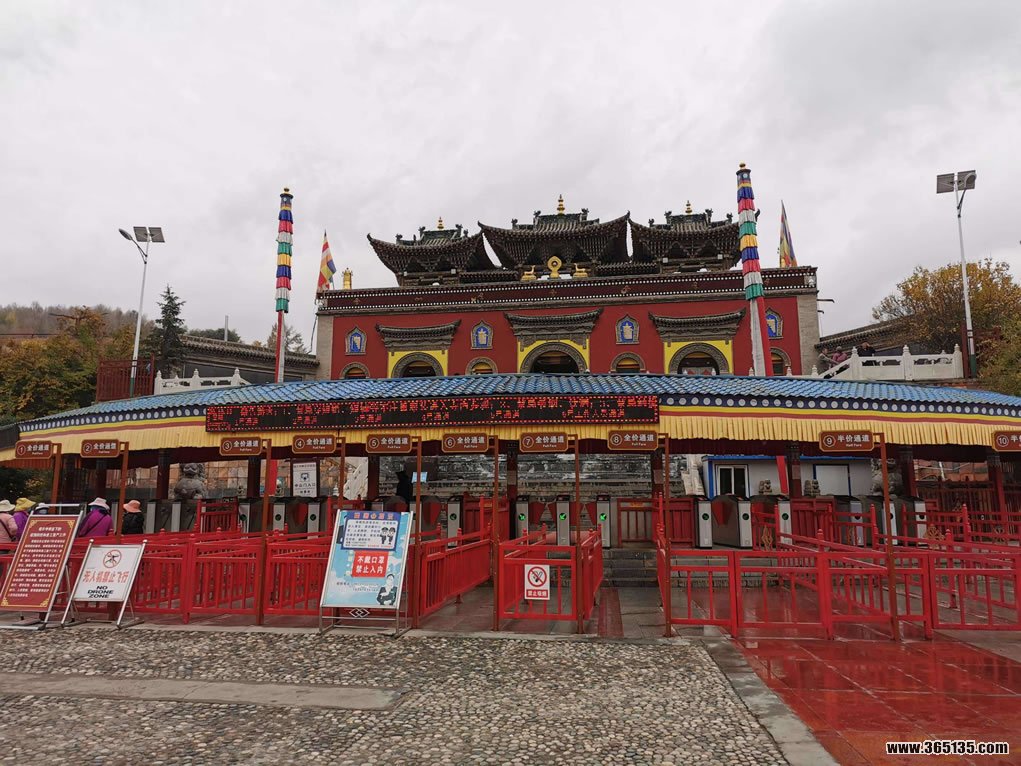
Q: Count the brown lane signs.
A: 10